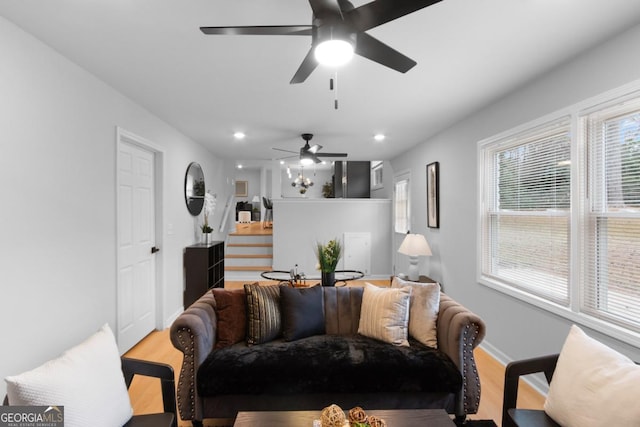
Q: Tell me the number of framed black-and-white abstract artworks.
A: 1